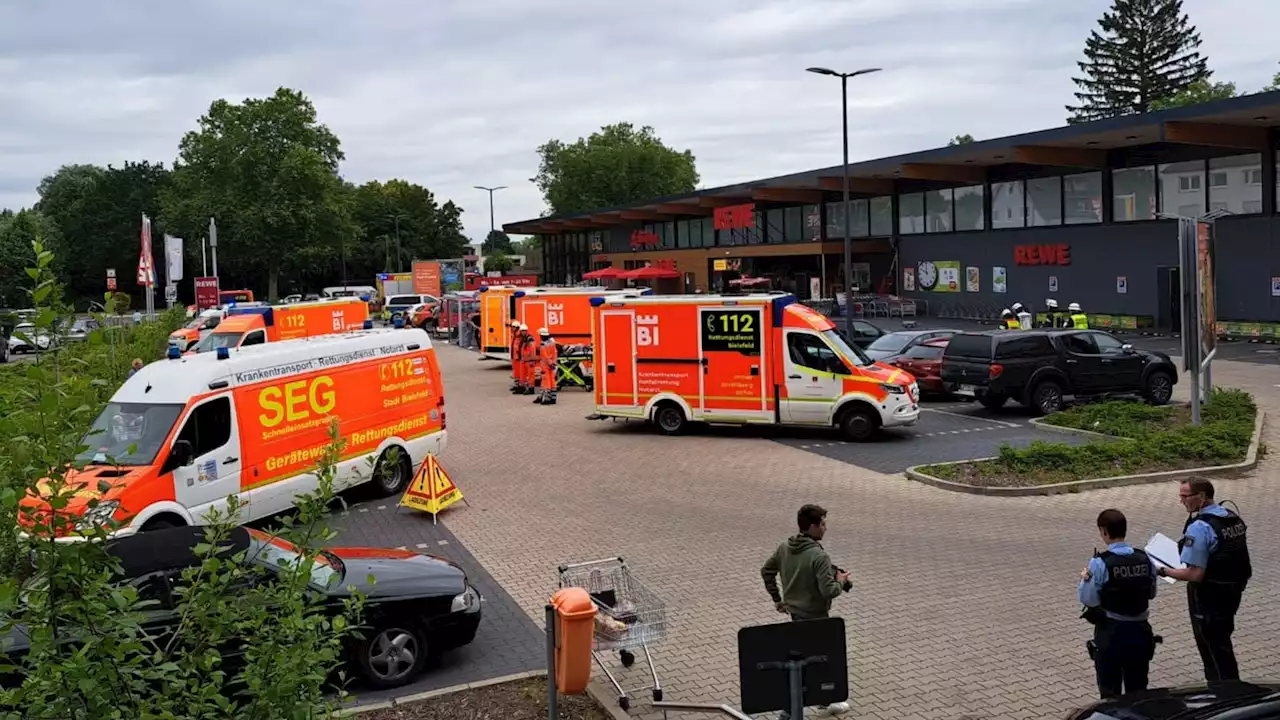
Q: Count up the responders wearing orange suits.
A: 3